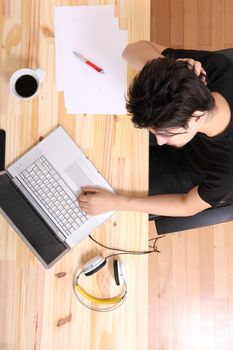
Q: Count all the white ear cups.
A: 2